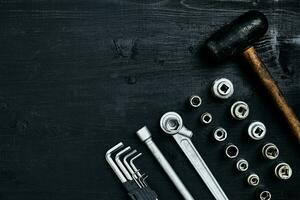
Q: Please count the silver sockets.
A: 12